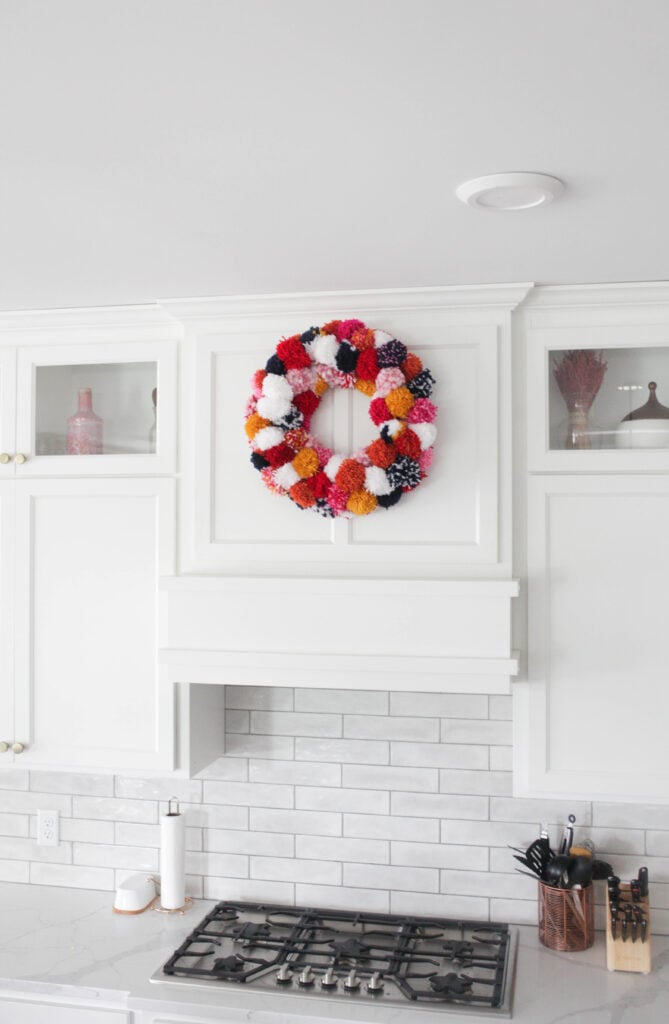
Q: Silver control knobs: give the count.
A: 5